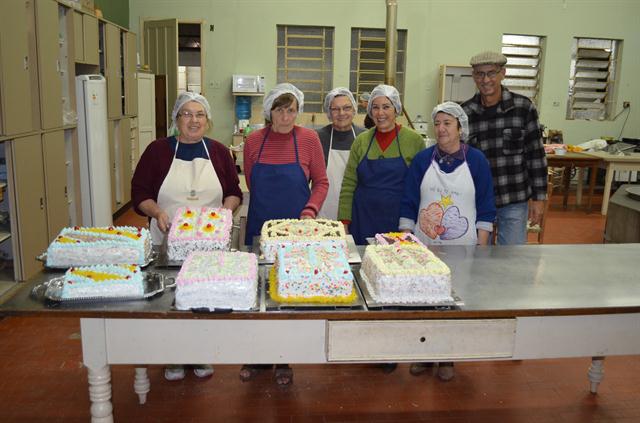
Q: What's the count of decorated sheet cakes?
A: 8